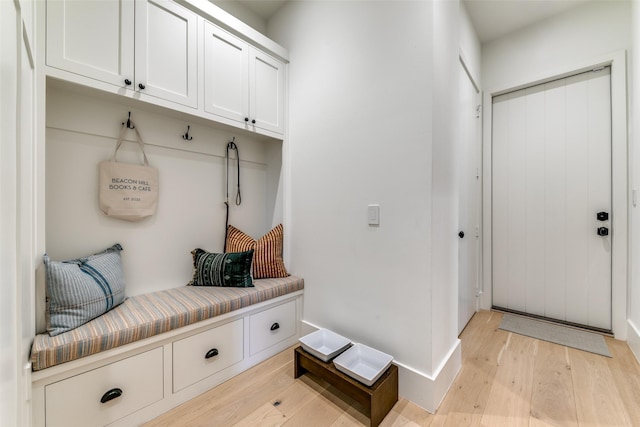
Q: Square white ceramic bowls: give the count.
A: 2